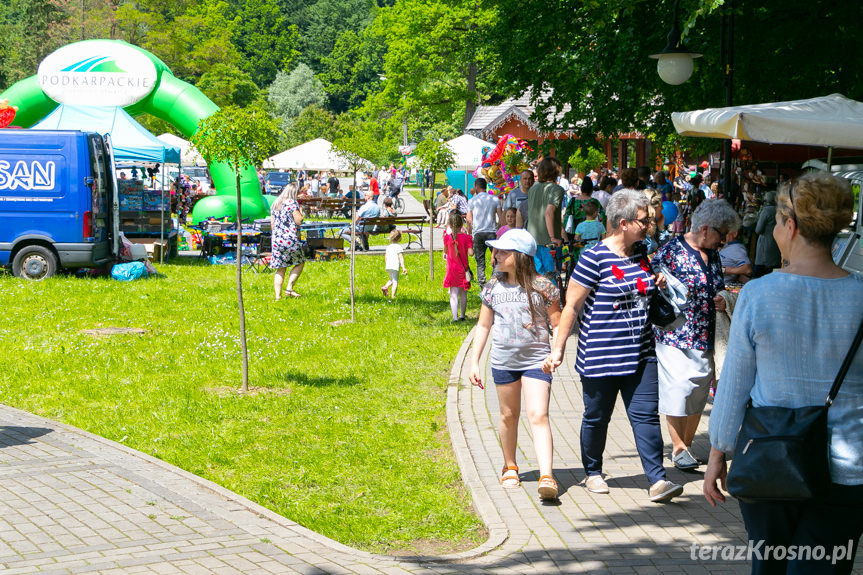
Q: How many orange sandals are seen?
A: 2